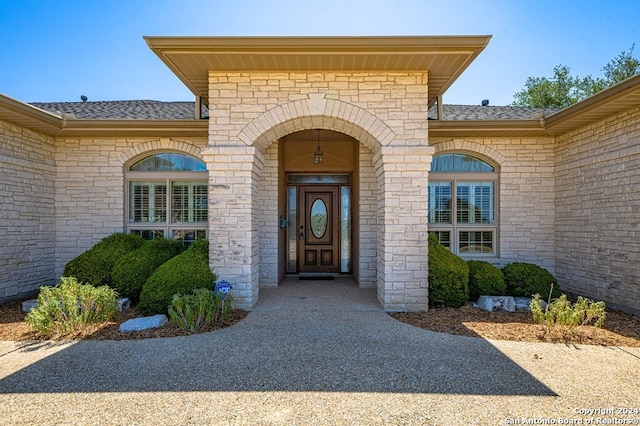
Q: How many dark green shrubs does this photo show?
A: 6